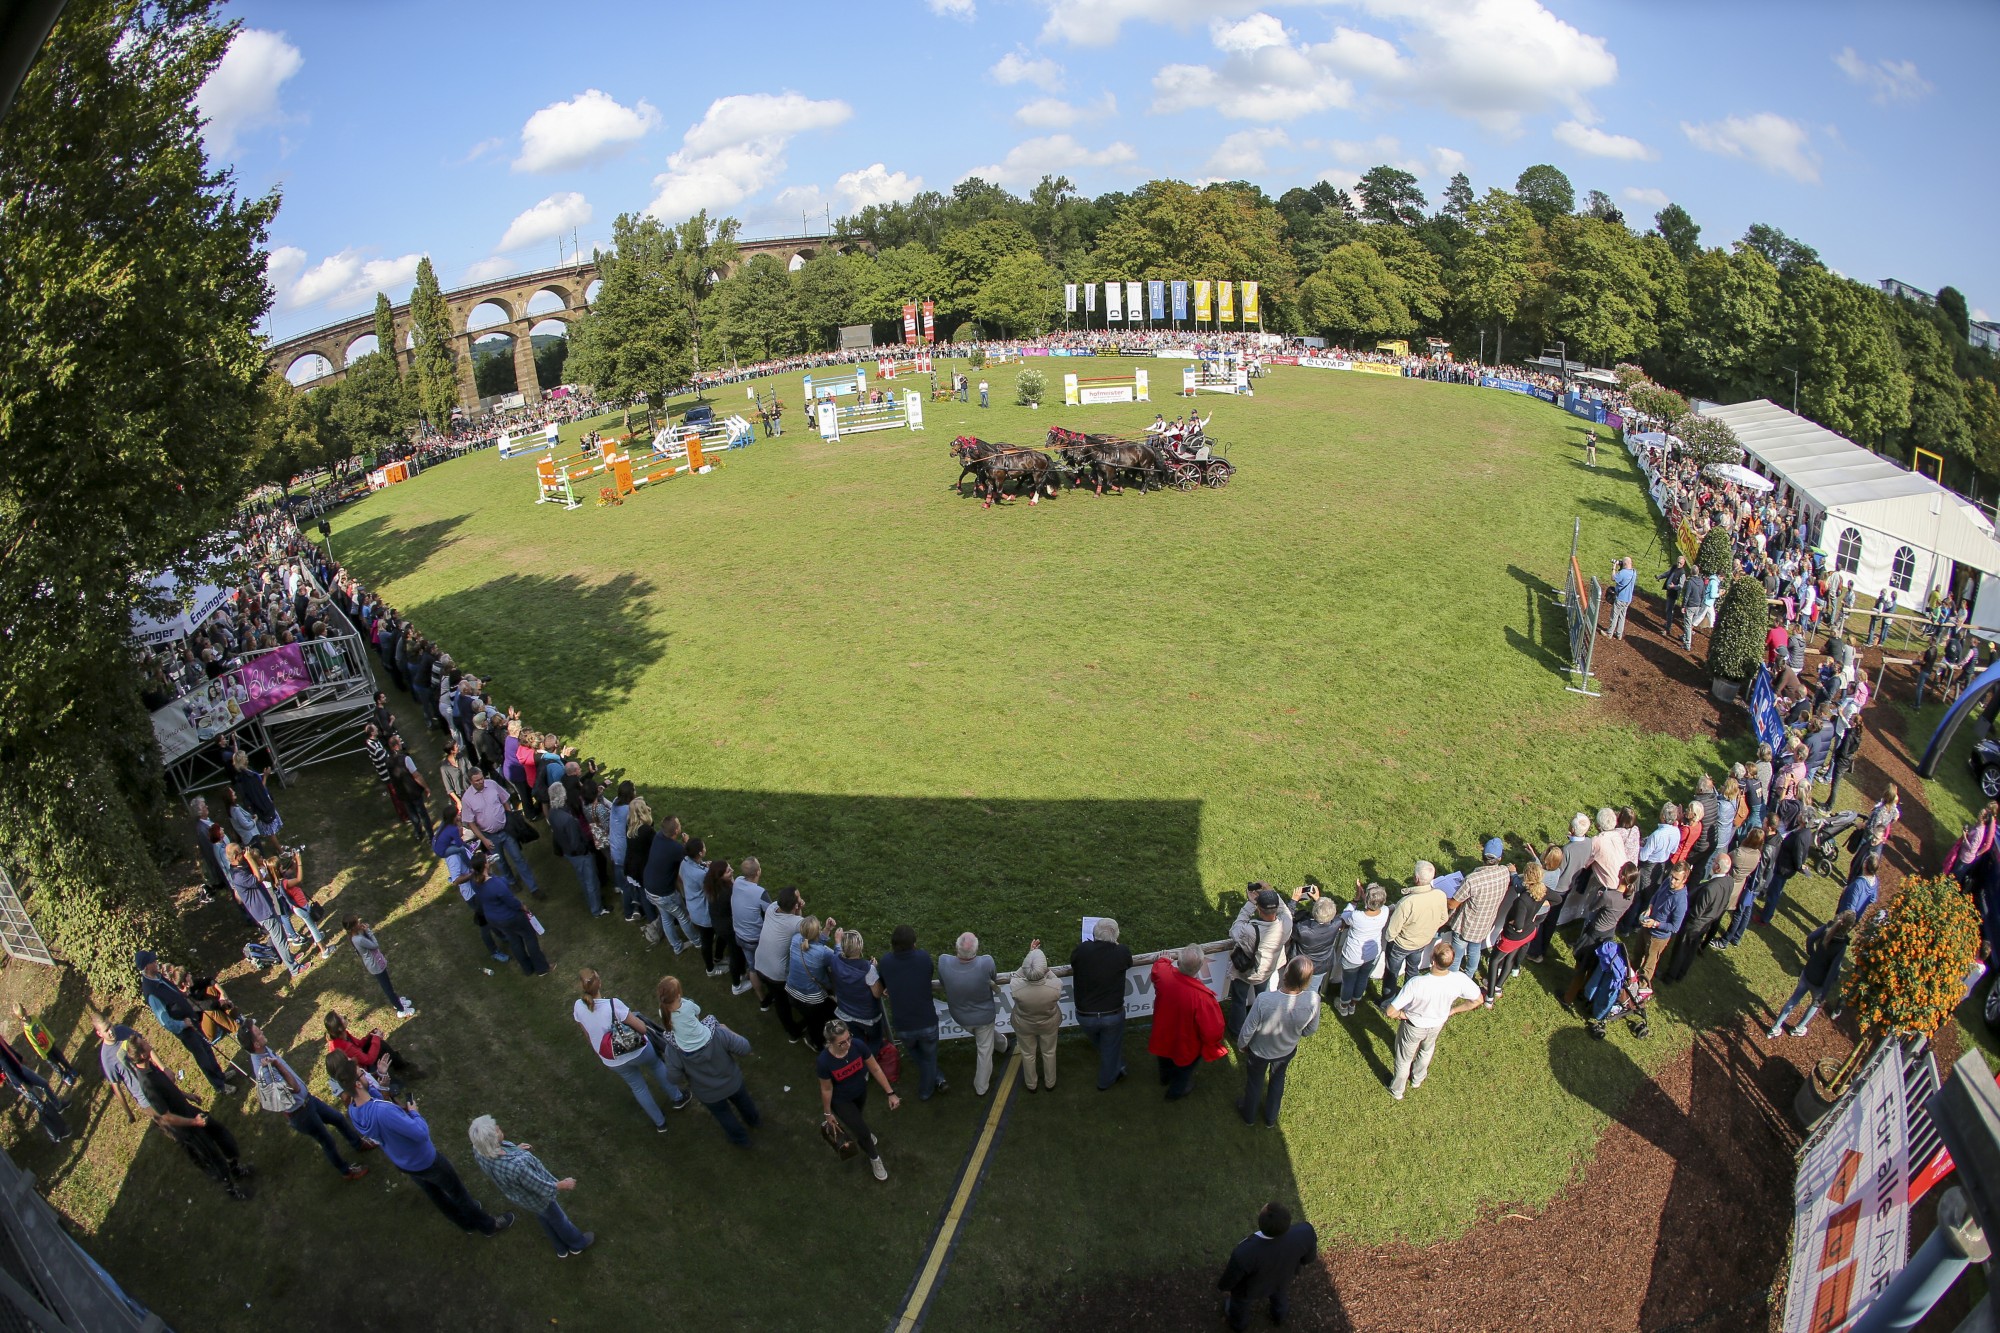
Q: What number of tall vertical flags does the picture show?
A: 11